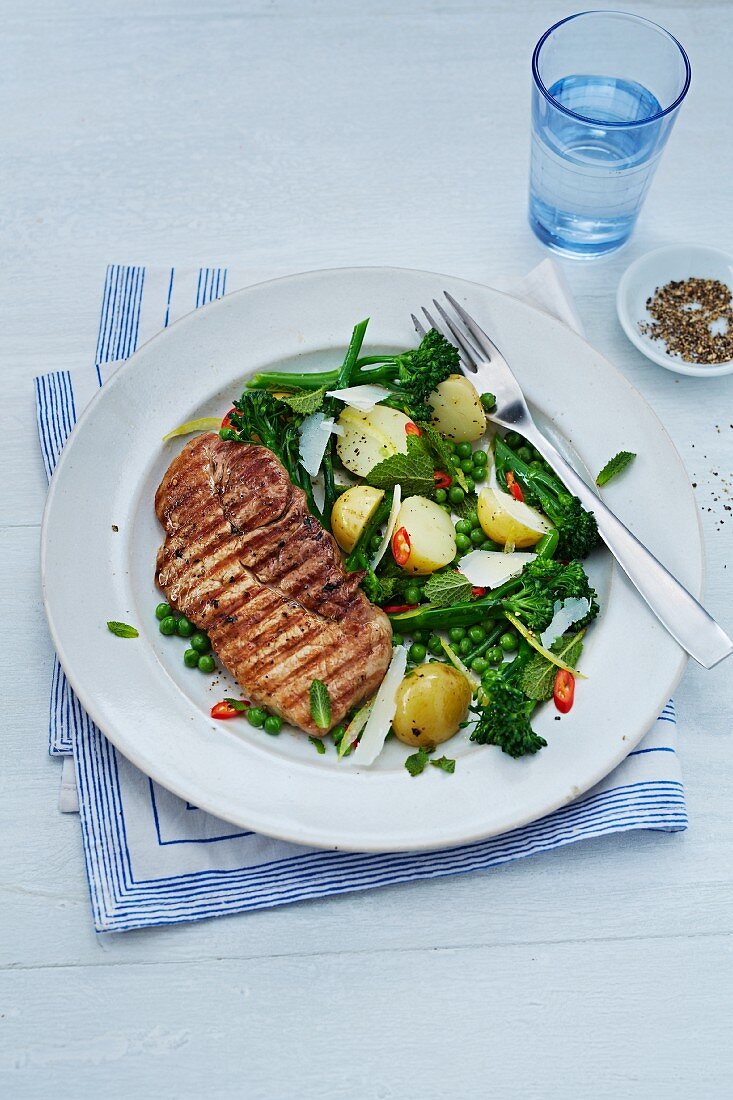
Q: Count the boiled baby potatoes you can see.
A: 6